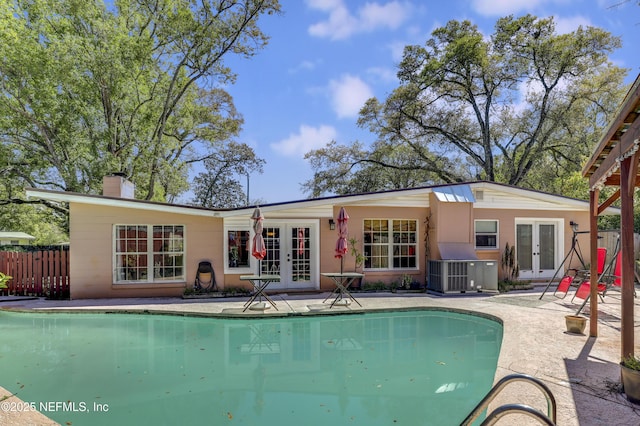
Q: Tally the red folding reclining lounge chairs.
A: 2